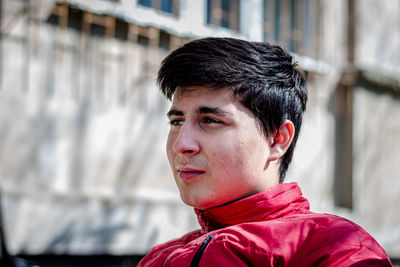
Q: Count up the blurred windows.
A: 3